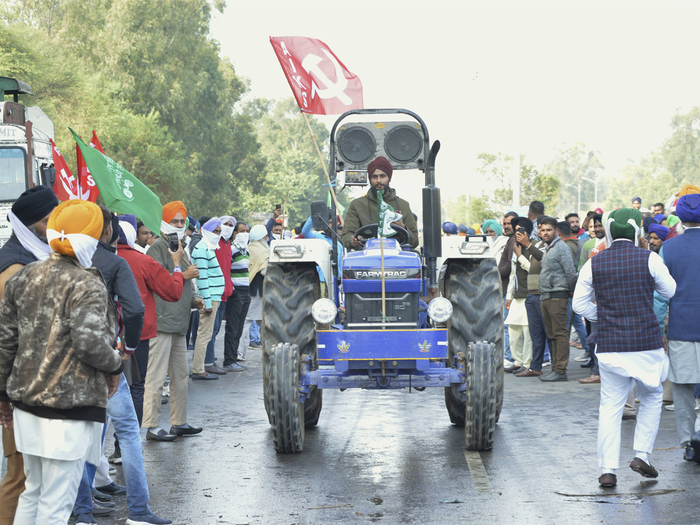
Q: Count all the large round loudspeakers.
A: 2